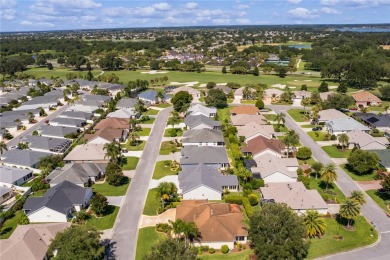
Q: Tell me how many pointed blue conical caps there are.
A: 0